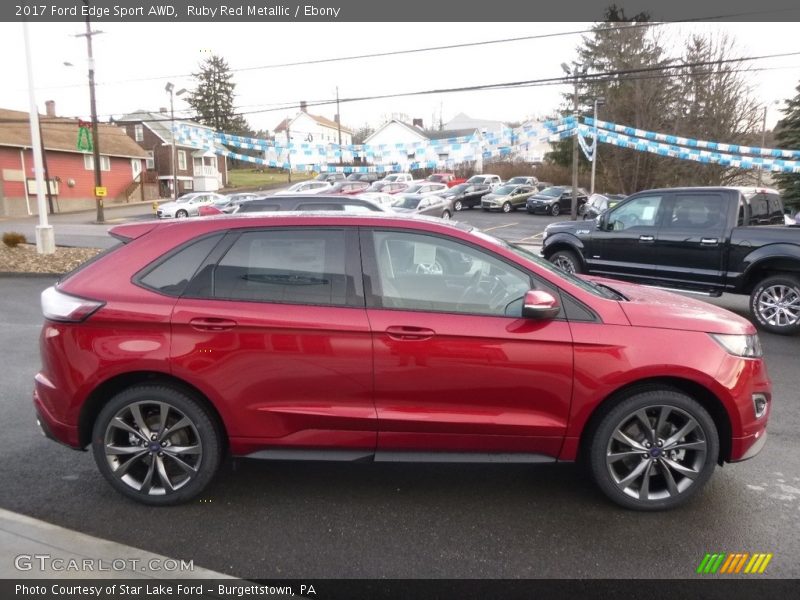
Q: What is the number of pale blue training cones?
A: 0